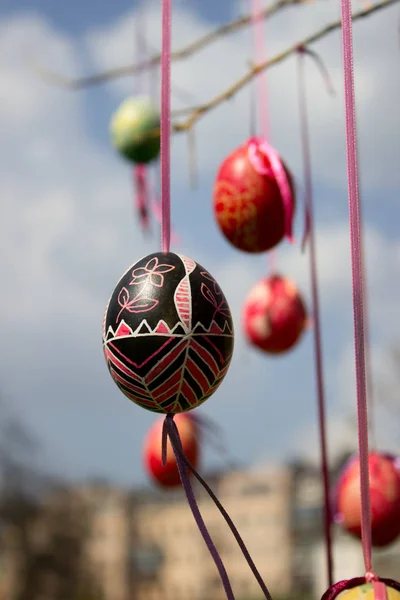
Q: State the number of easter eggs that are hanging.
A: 7